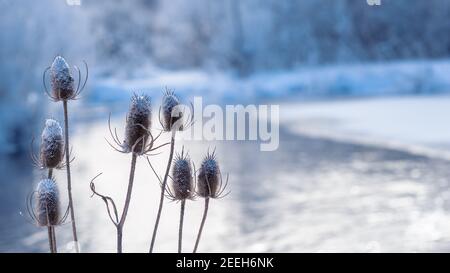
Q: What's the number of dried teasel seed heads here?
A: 7